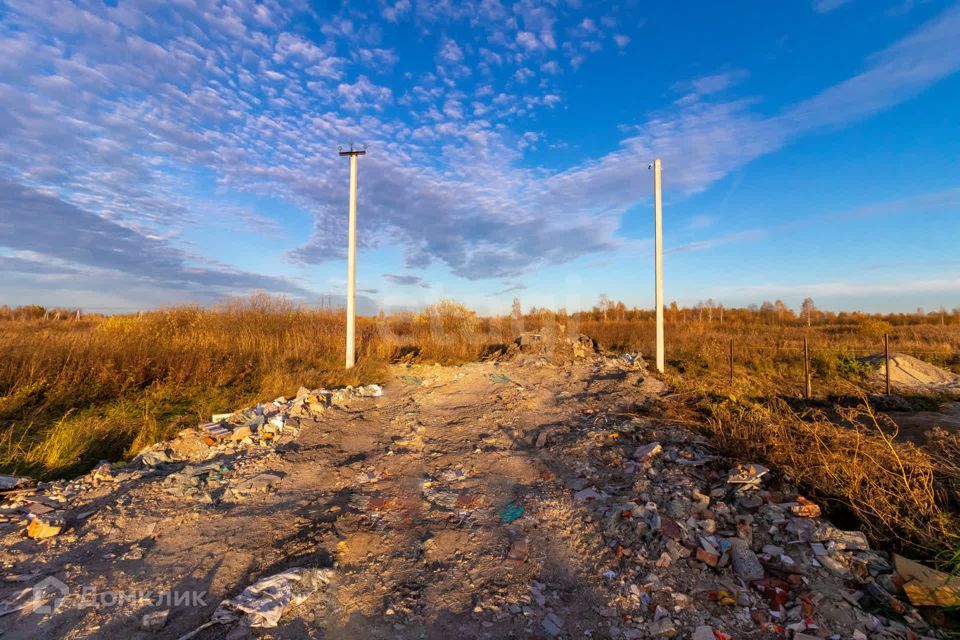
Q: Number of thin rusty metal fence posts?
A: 3